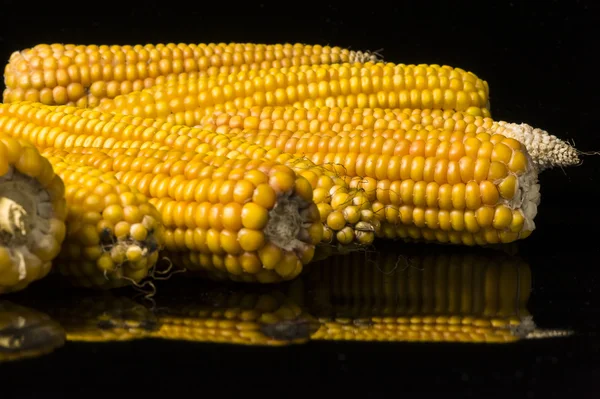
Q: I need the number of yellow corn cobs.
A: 8